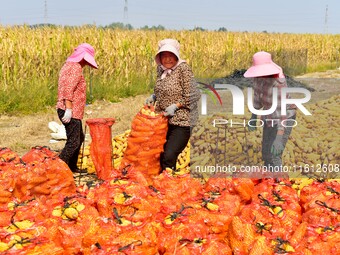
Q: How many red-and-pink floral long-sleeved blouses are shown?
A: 1